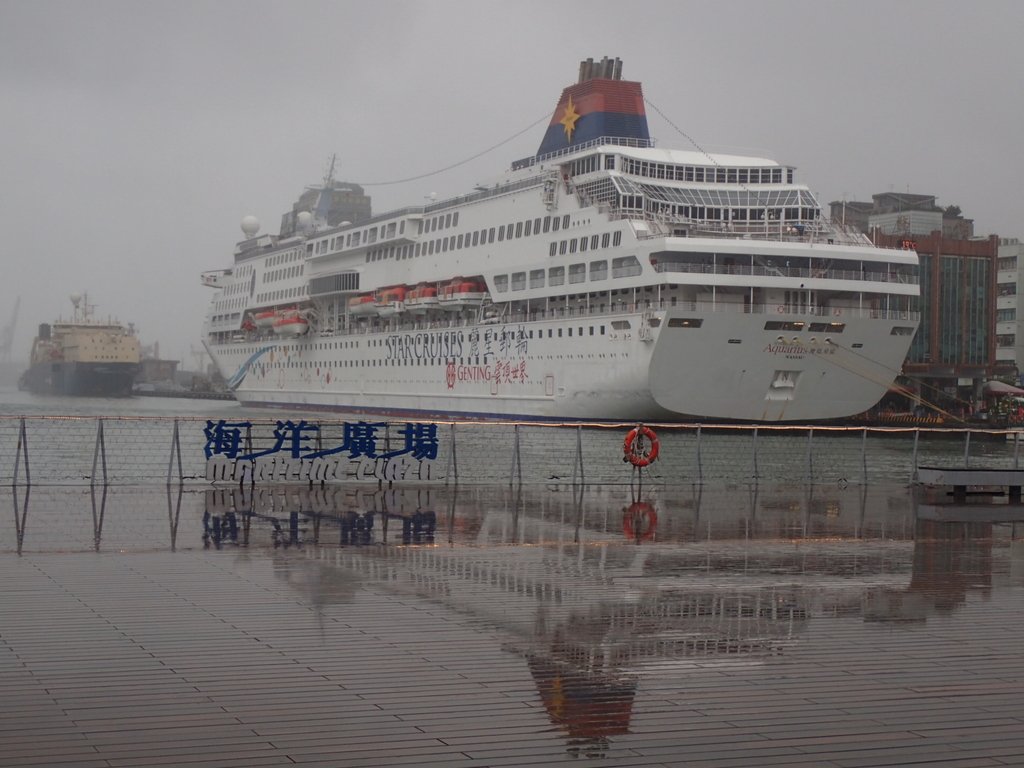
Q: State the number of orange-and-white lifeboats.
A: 6